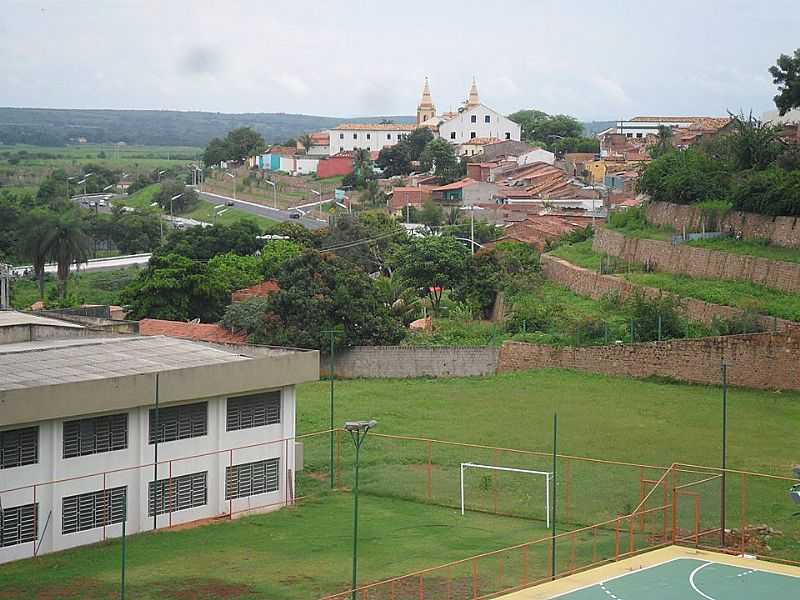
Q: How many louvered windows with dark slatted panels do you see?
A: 8